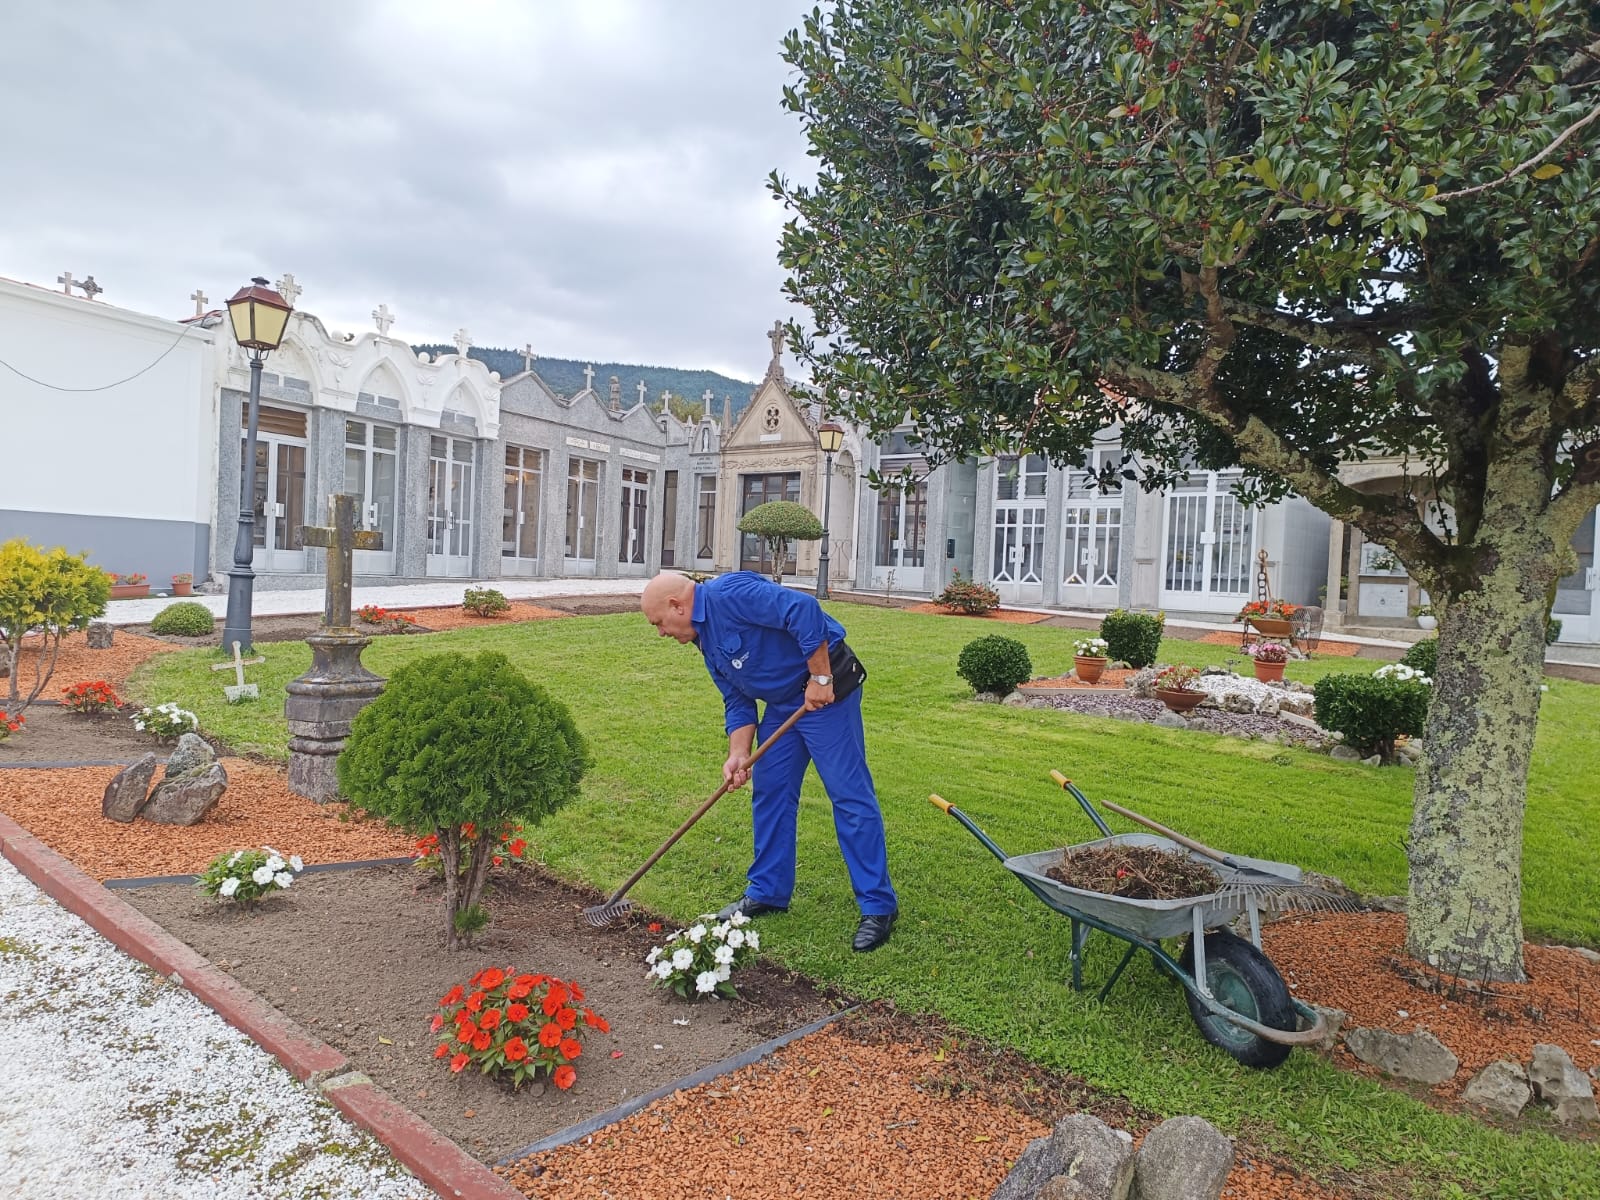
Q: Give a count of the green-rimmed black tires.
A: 1